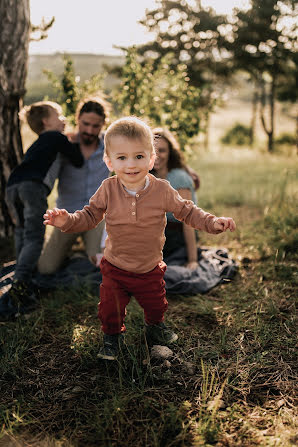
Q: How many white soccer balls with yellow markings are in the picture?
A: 0